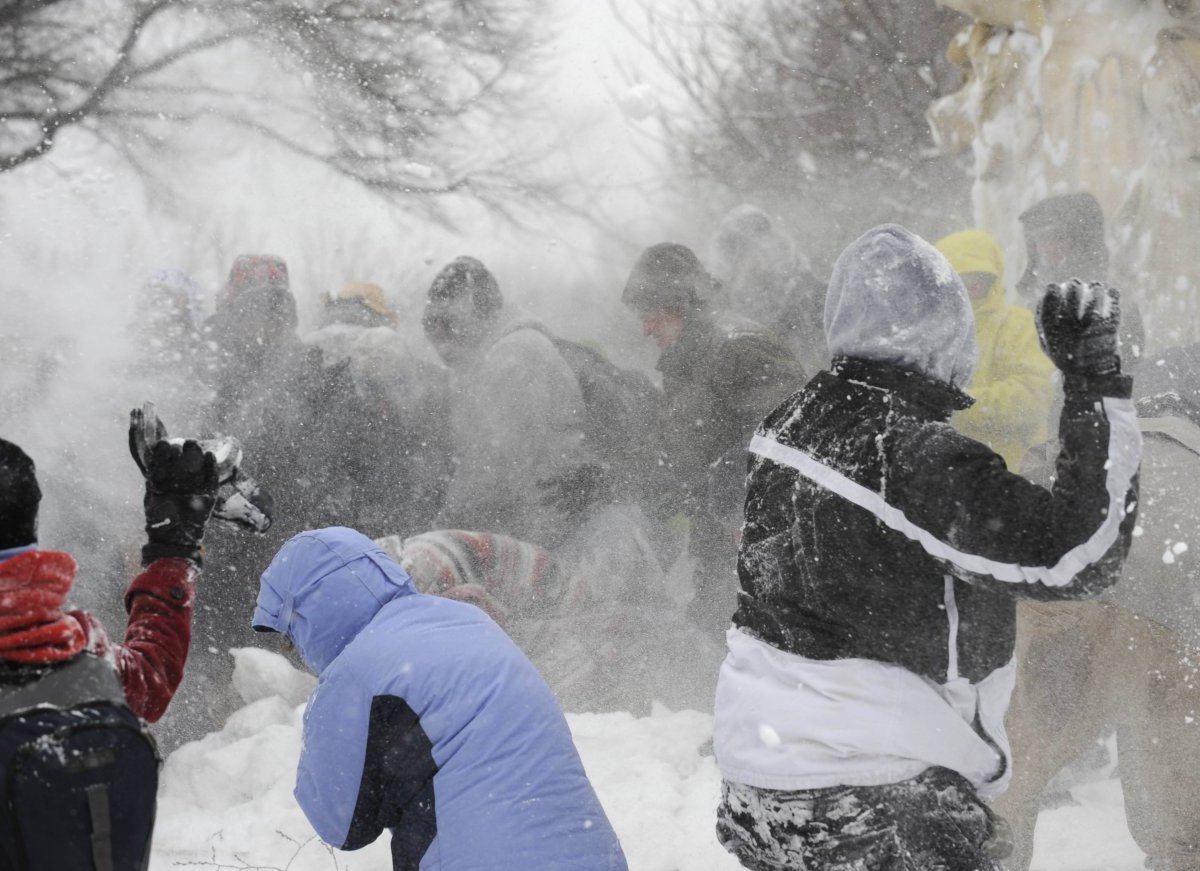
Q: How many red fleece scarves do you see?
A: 1